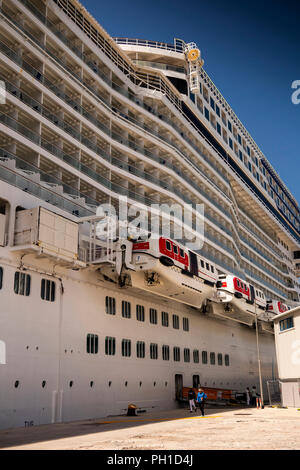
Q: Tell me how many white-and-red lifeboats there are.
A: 3